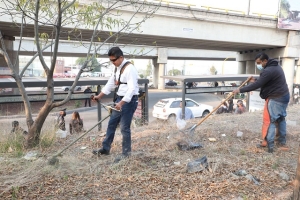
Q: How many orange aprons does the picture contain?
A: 1